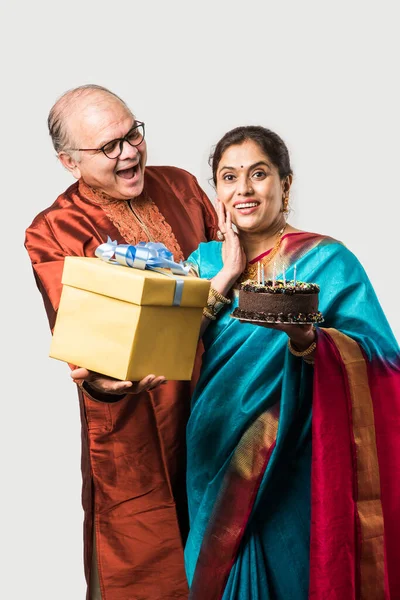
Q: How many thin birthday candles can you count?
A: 5